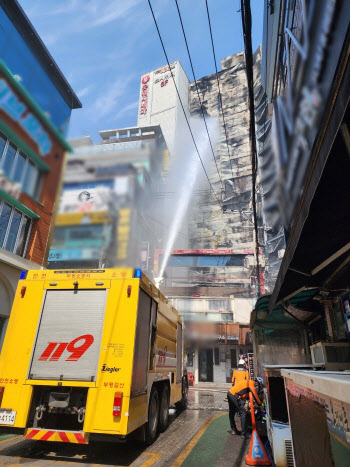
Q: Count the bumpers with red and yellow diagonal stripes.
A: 1